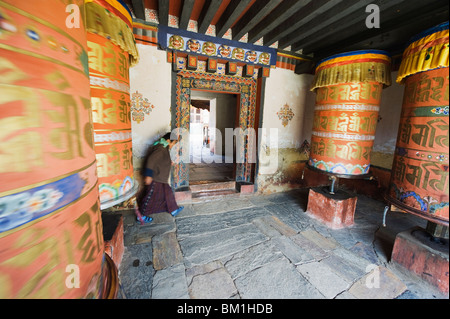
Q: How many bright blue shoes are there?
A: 2